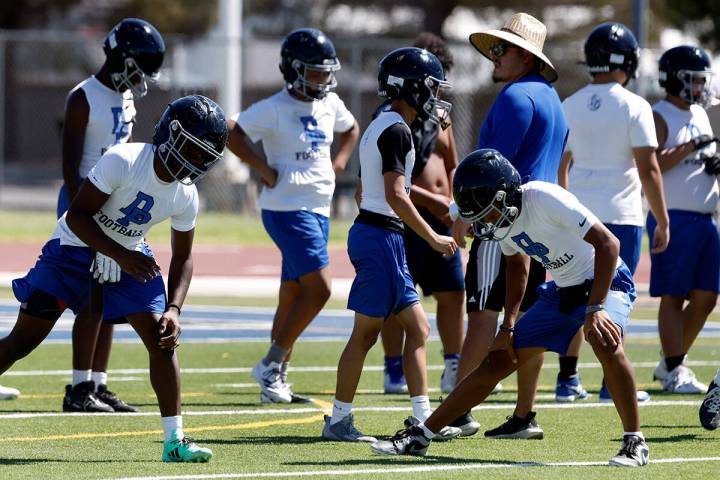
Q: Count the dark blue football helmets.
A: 7